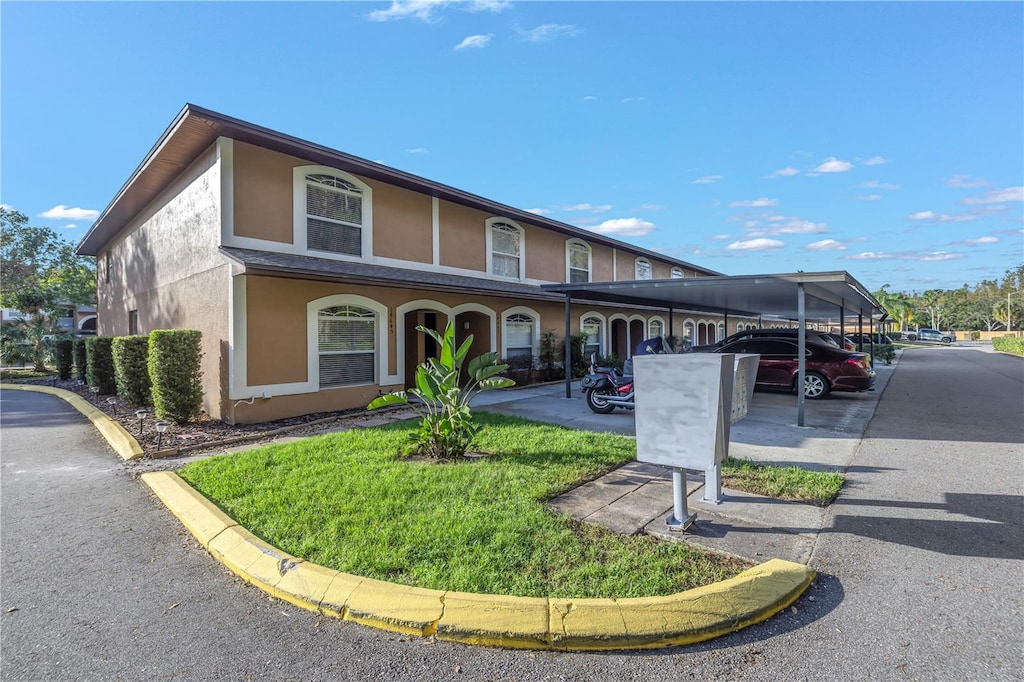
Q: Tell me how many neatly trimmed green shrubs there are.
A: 5